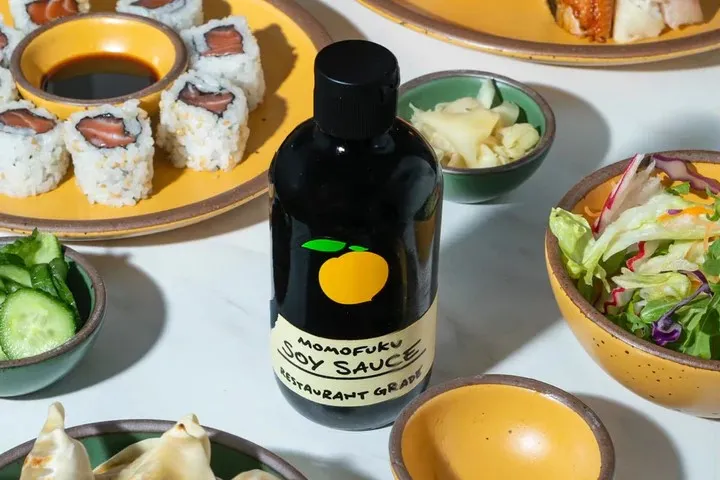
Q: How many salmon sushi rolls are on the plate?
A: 8